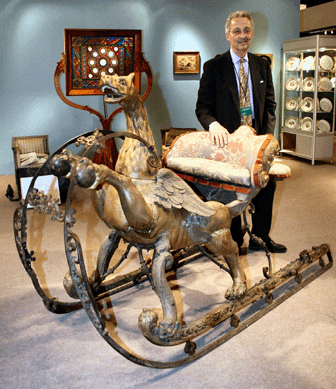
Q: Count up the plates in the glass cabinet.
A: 12